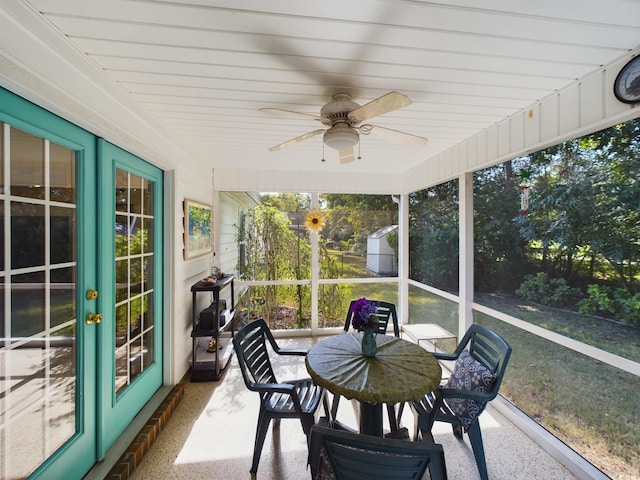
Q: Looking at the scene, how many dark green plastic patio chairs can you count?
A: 4